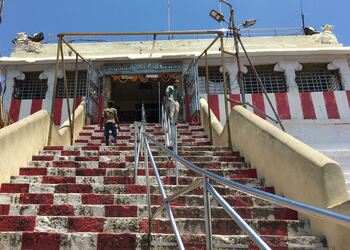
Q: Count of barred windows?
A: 5